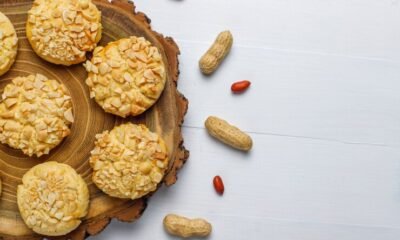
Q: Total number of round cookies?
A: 6